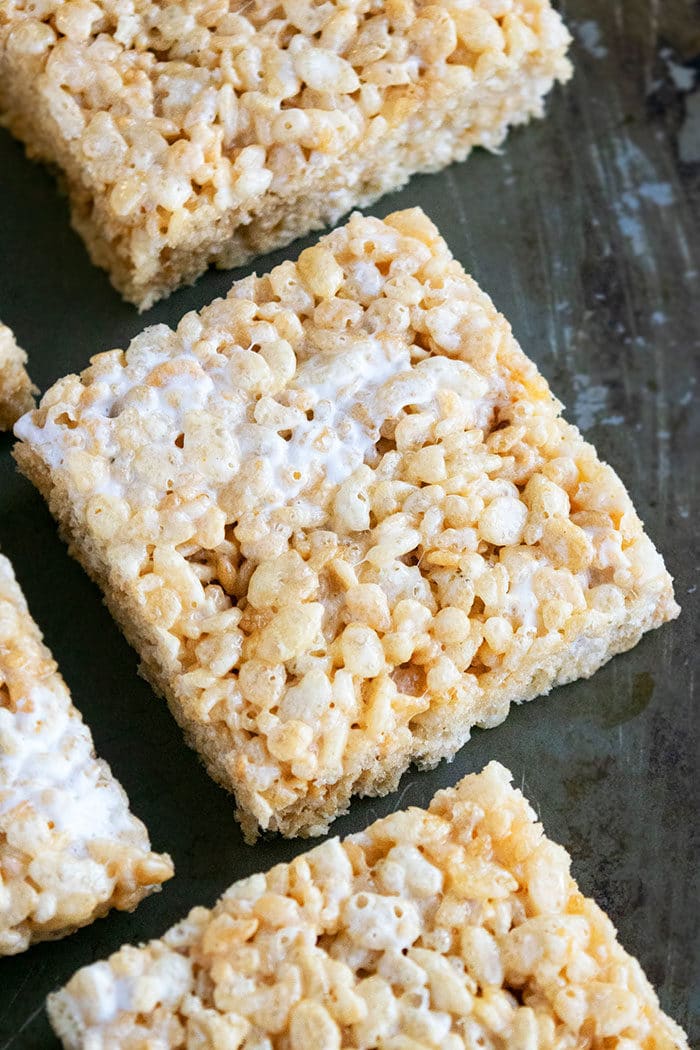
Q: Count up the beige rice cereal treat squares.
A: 5